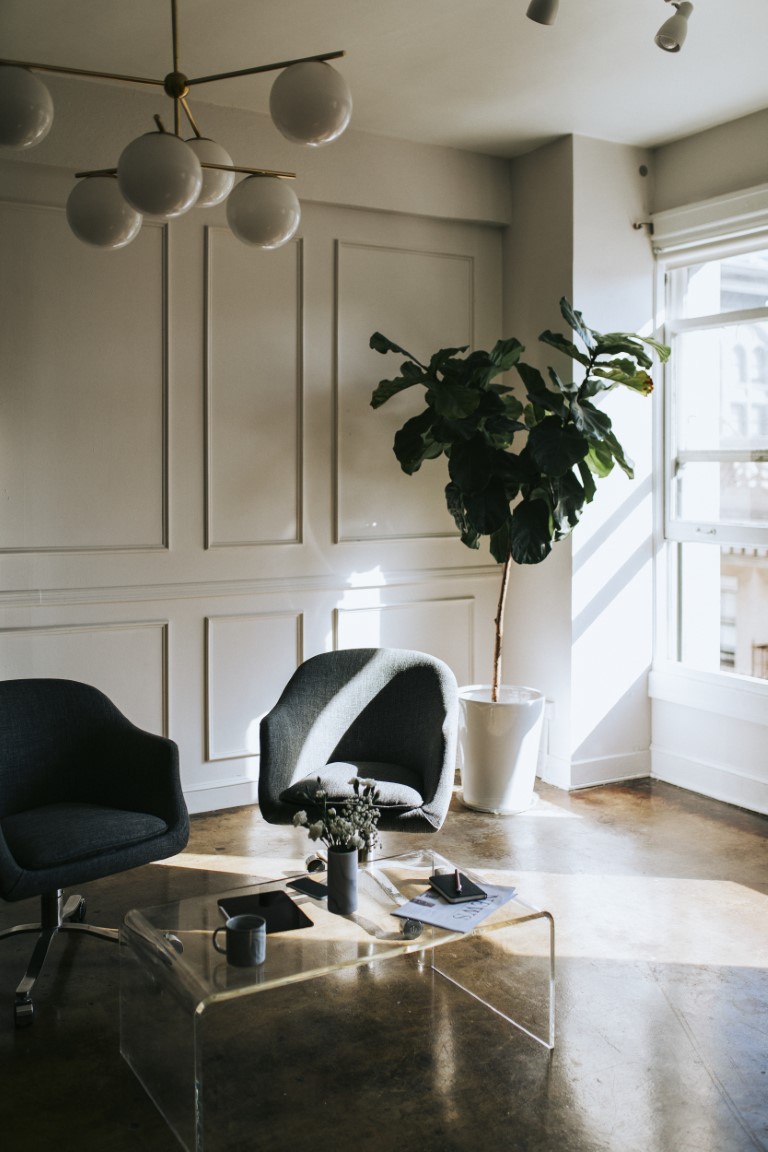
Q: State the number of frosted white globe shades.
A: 6